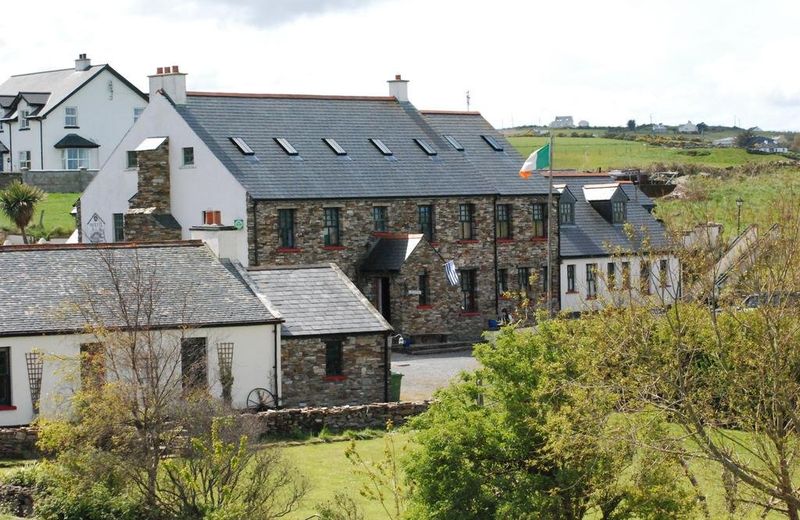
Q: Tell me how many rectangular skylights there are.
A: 7